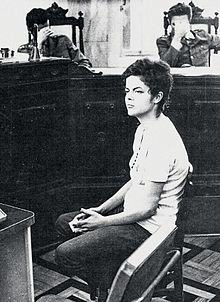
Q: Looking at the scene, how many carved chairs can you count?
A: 2